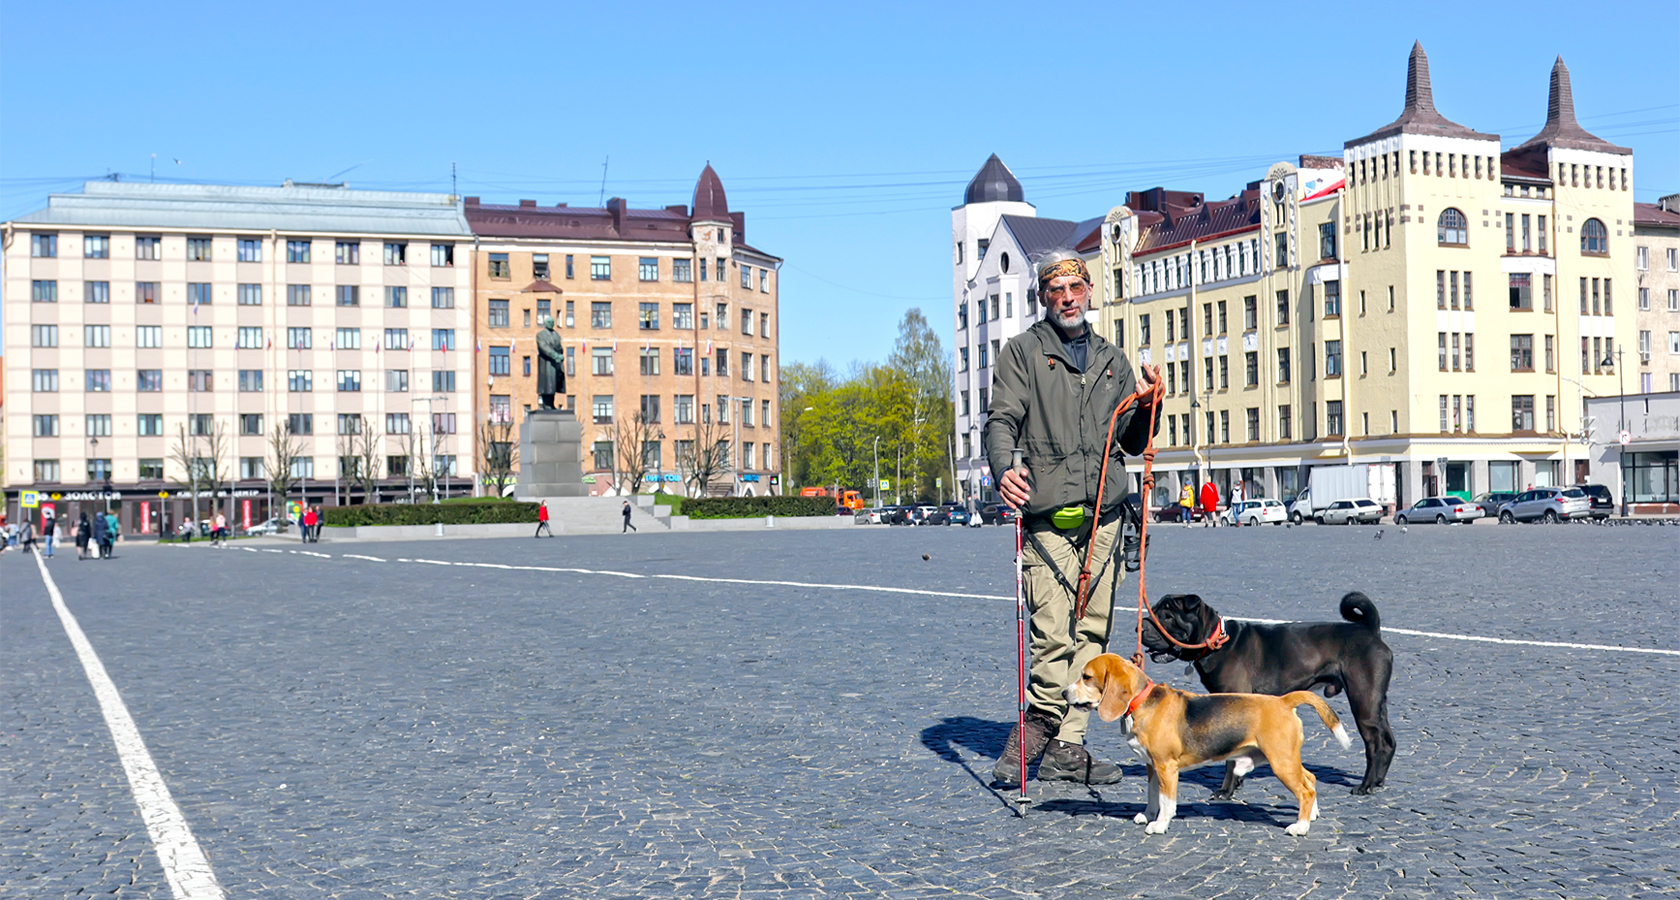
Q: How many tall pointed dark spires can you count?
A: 2